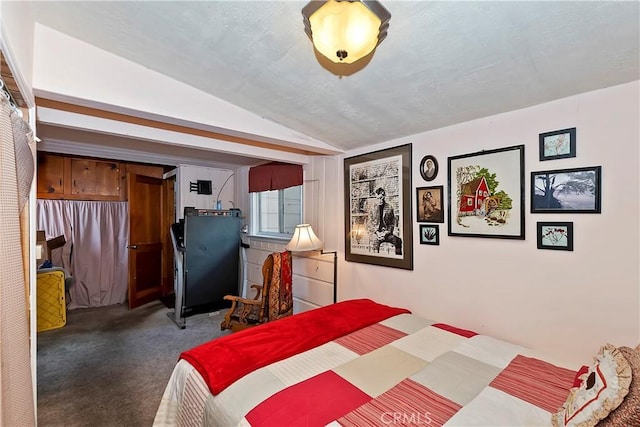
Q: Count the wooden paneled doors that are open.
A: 1